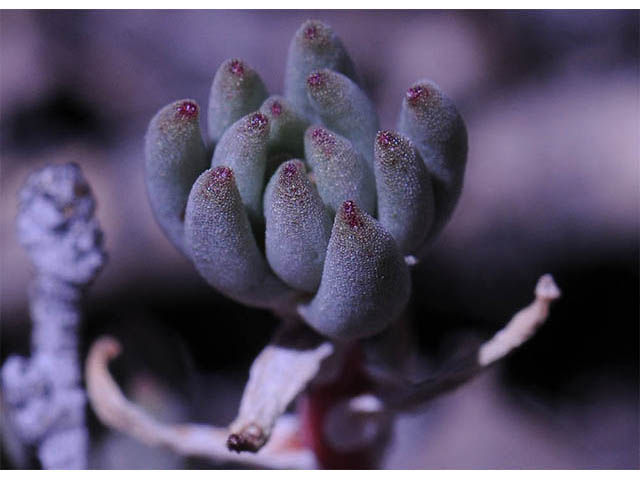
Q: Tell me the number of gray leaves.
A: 12